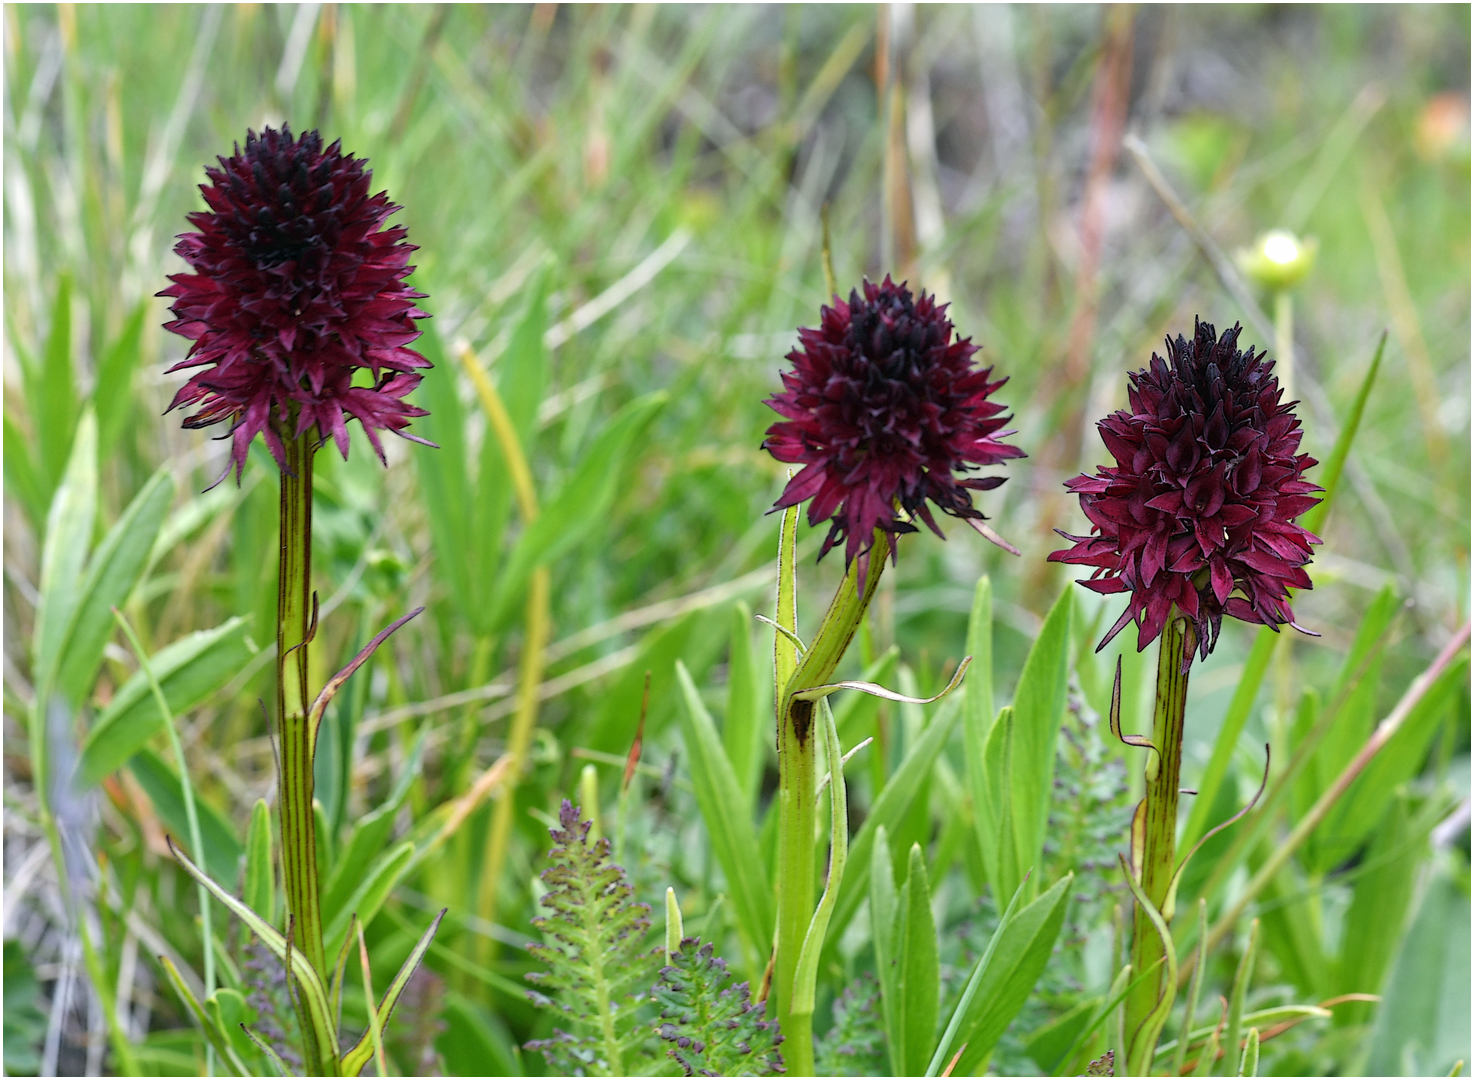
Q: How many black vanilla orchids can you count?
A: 3